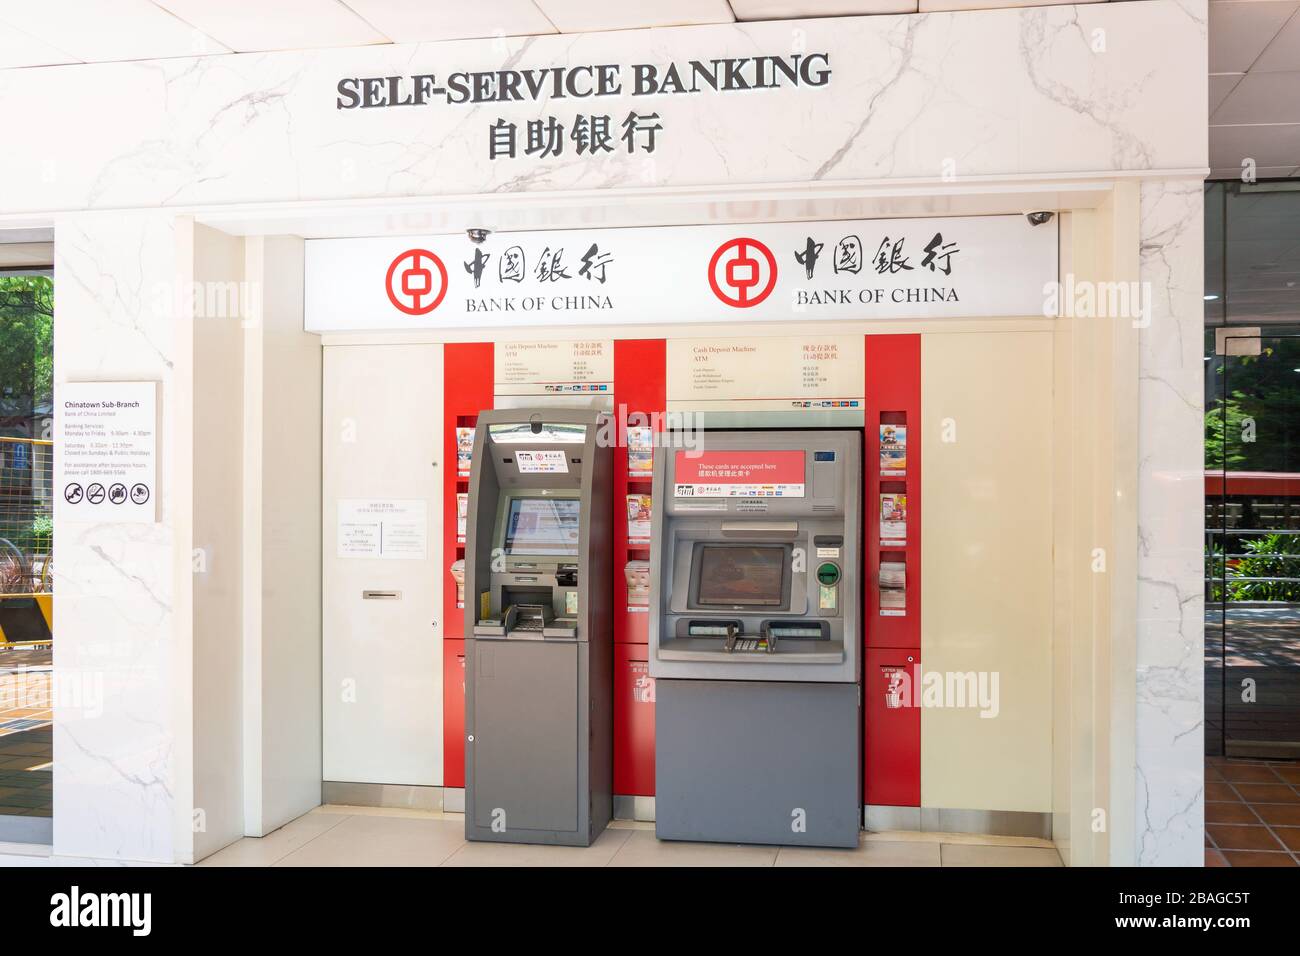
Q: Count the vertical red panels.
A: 3